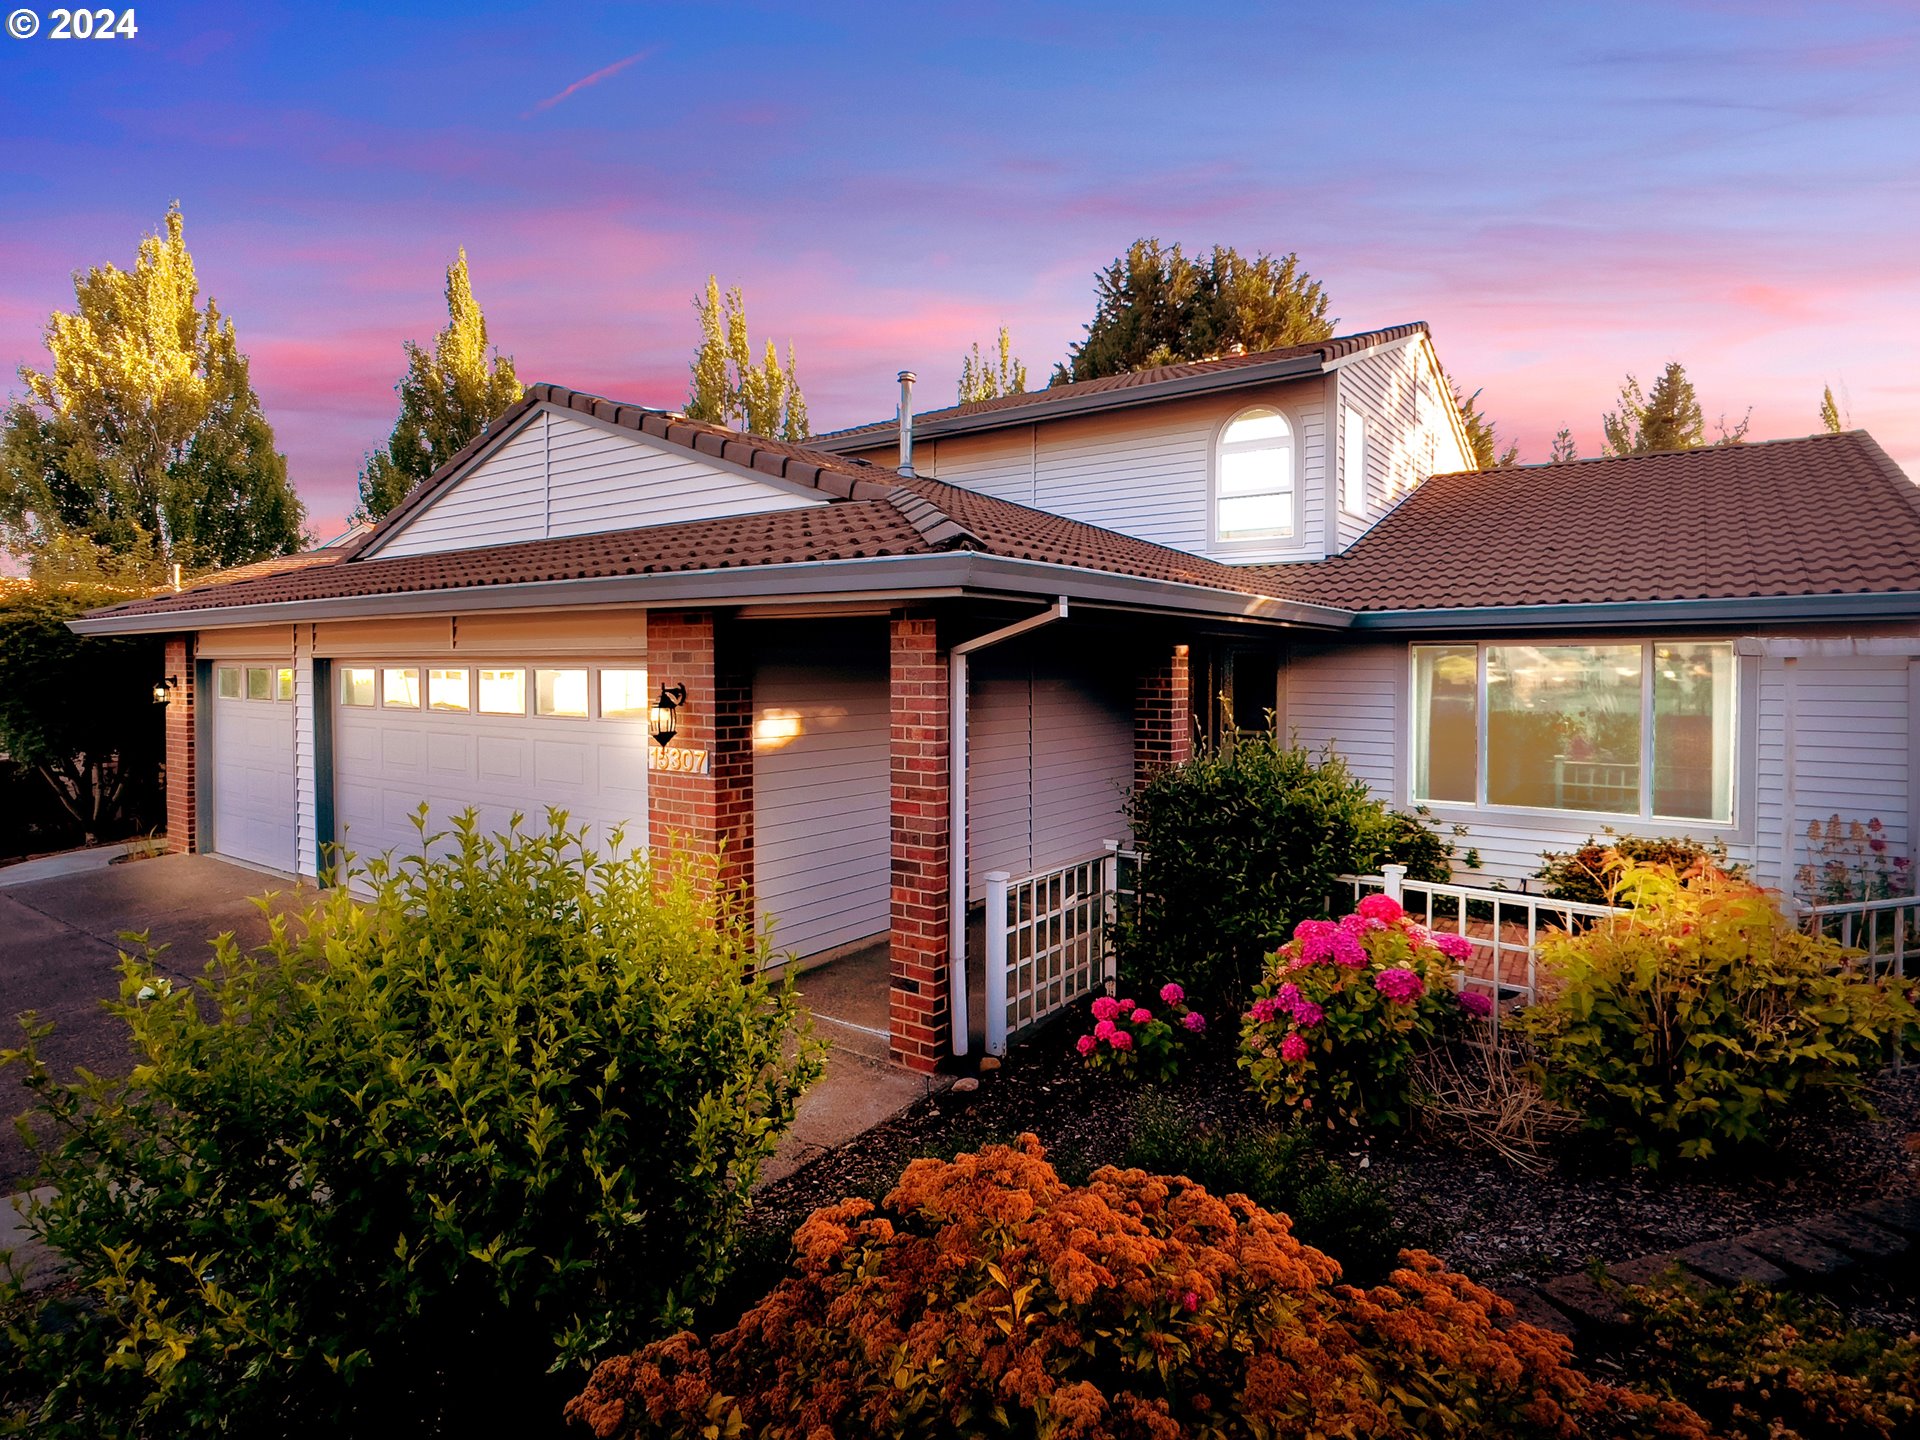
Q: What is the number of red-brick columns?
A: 4